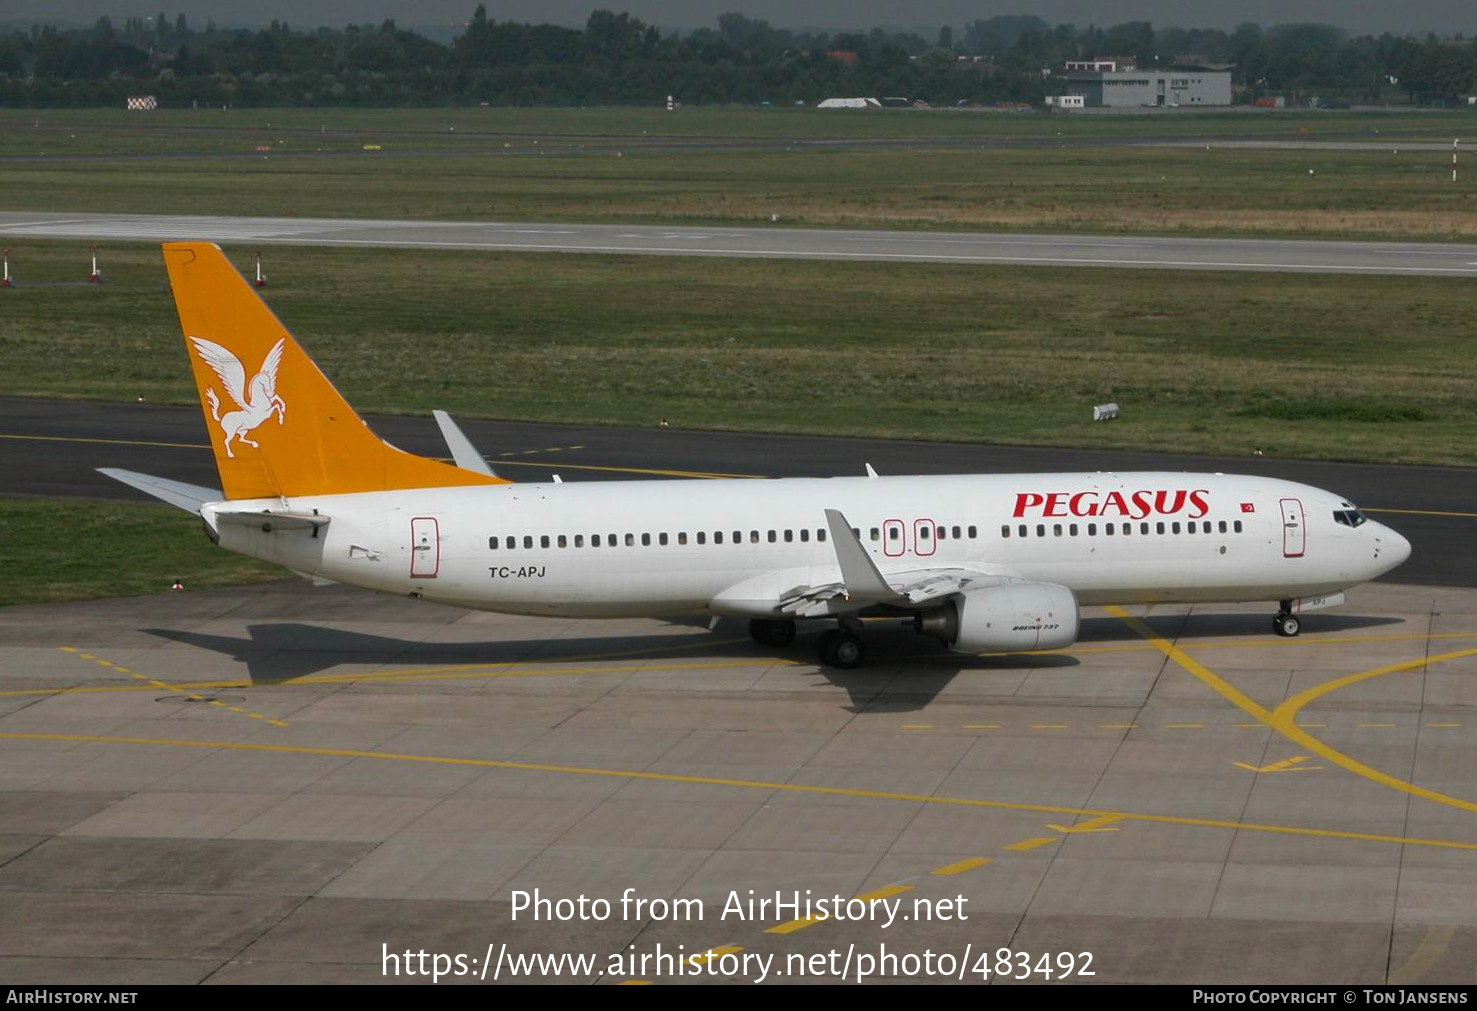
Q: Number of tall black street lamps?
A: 0